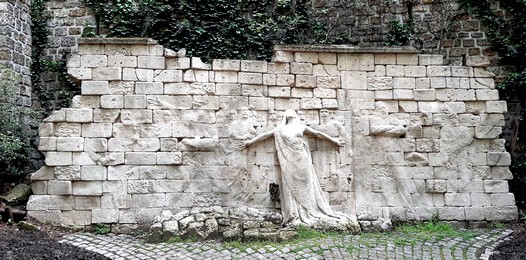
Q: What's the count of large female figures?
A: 1